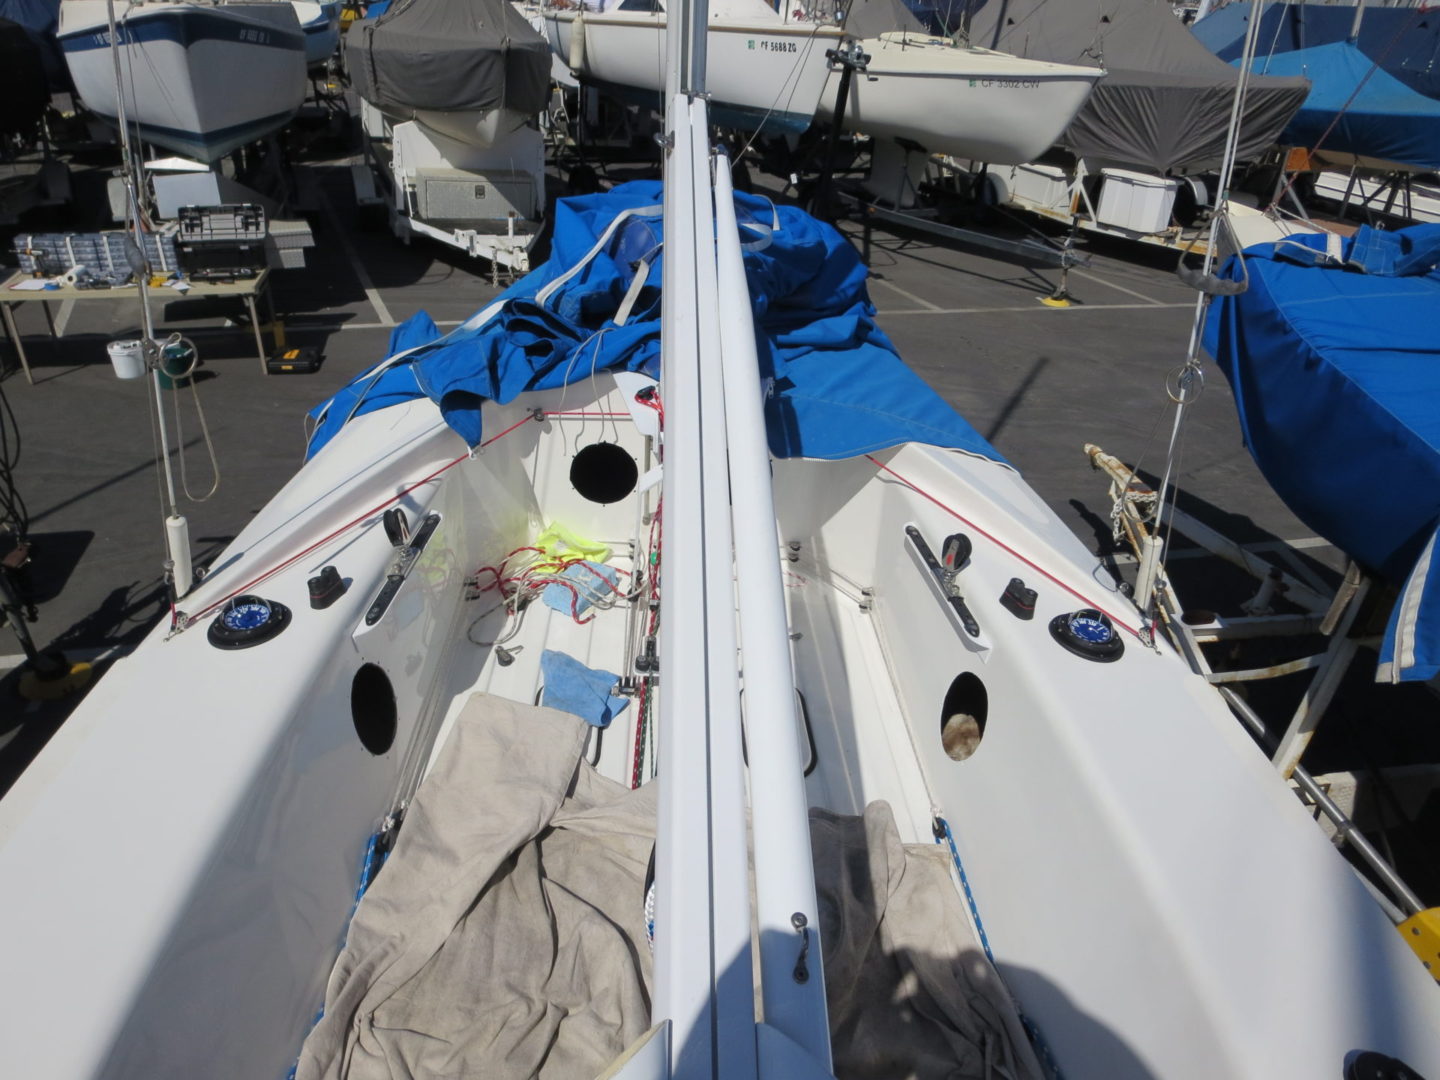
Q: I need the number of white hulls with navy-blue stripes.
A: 1